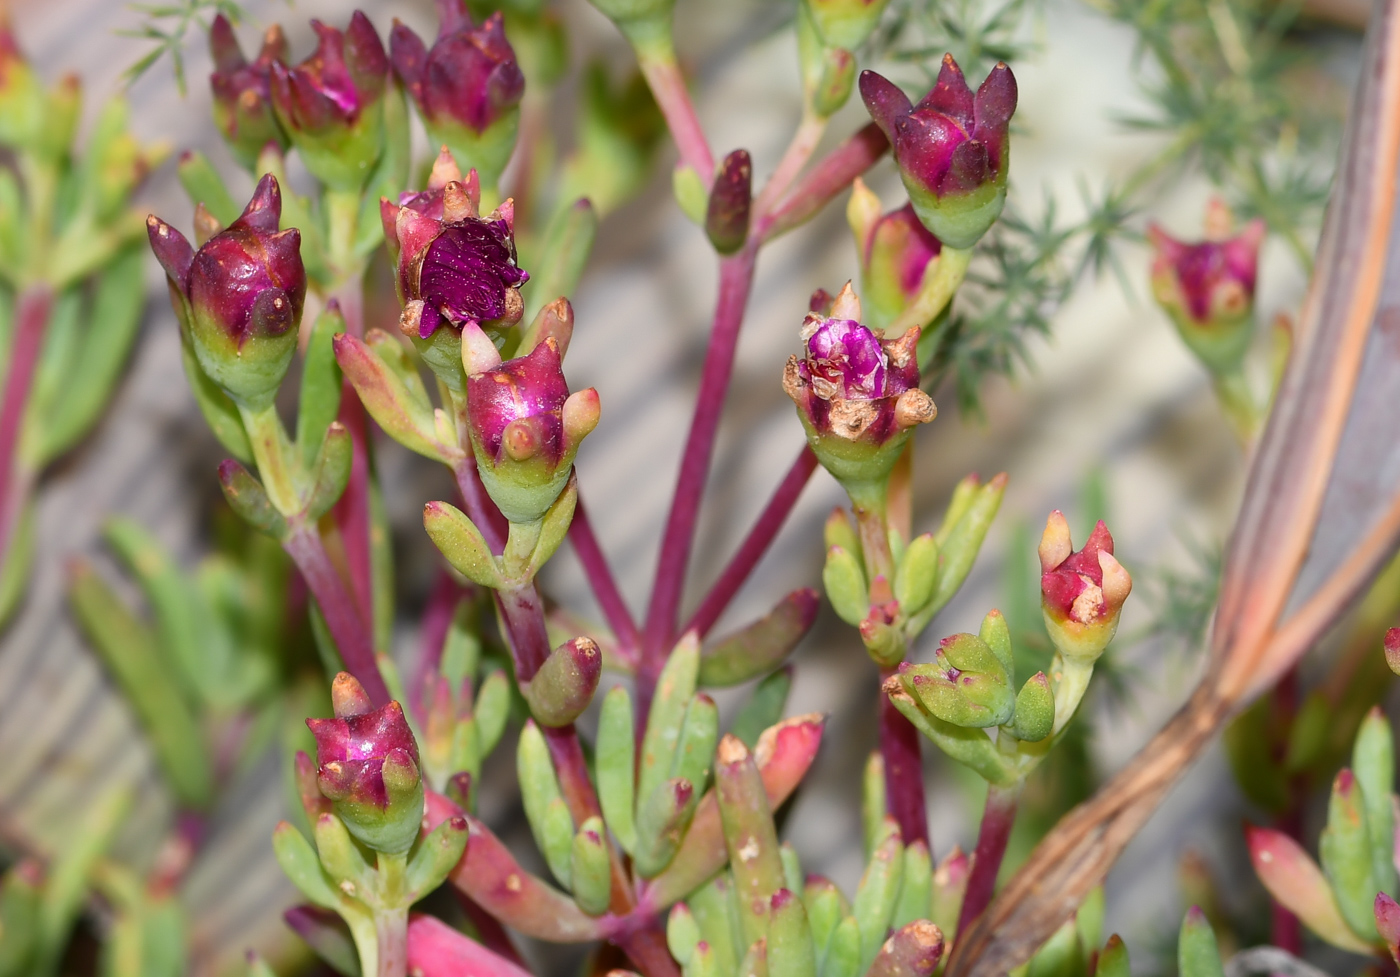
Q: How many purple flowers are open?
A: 2